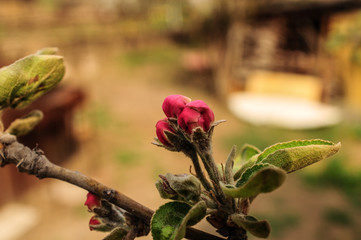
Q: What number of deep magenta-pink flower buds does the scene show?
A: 5